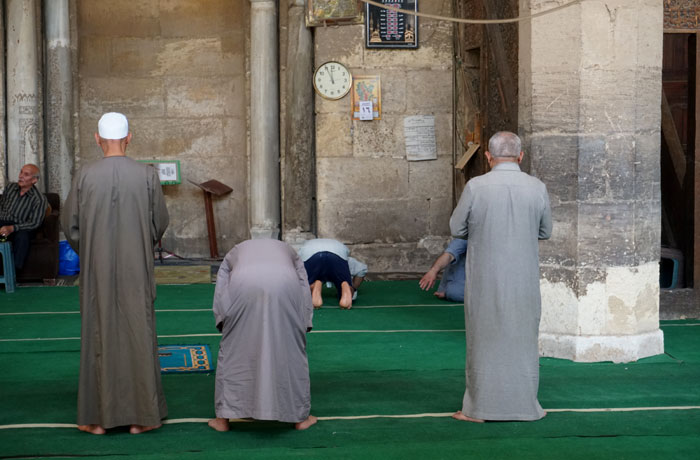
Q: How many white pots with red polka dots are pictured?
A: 0